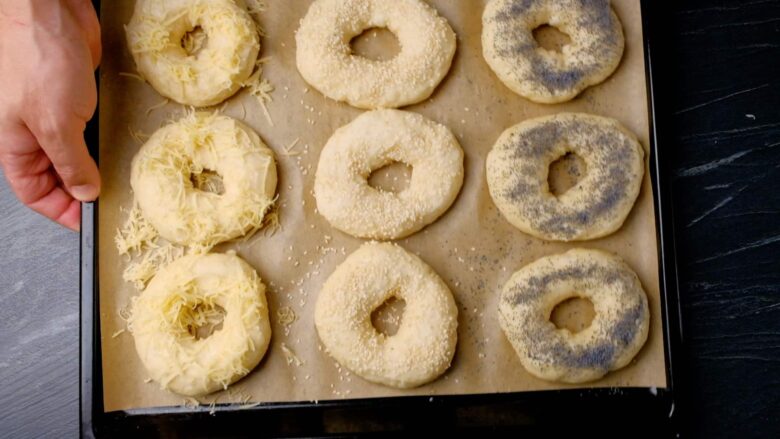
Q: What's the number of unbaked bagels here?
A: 9